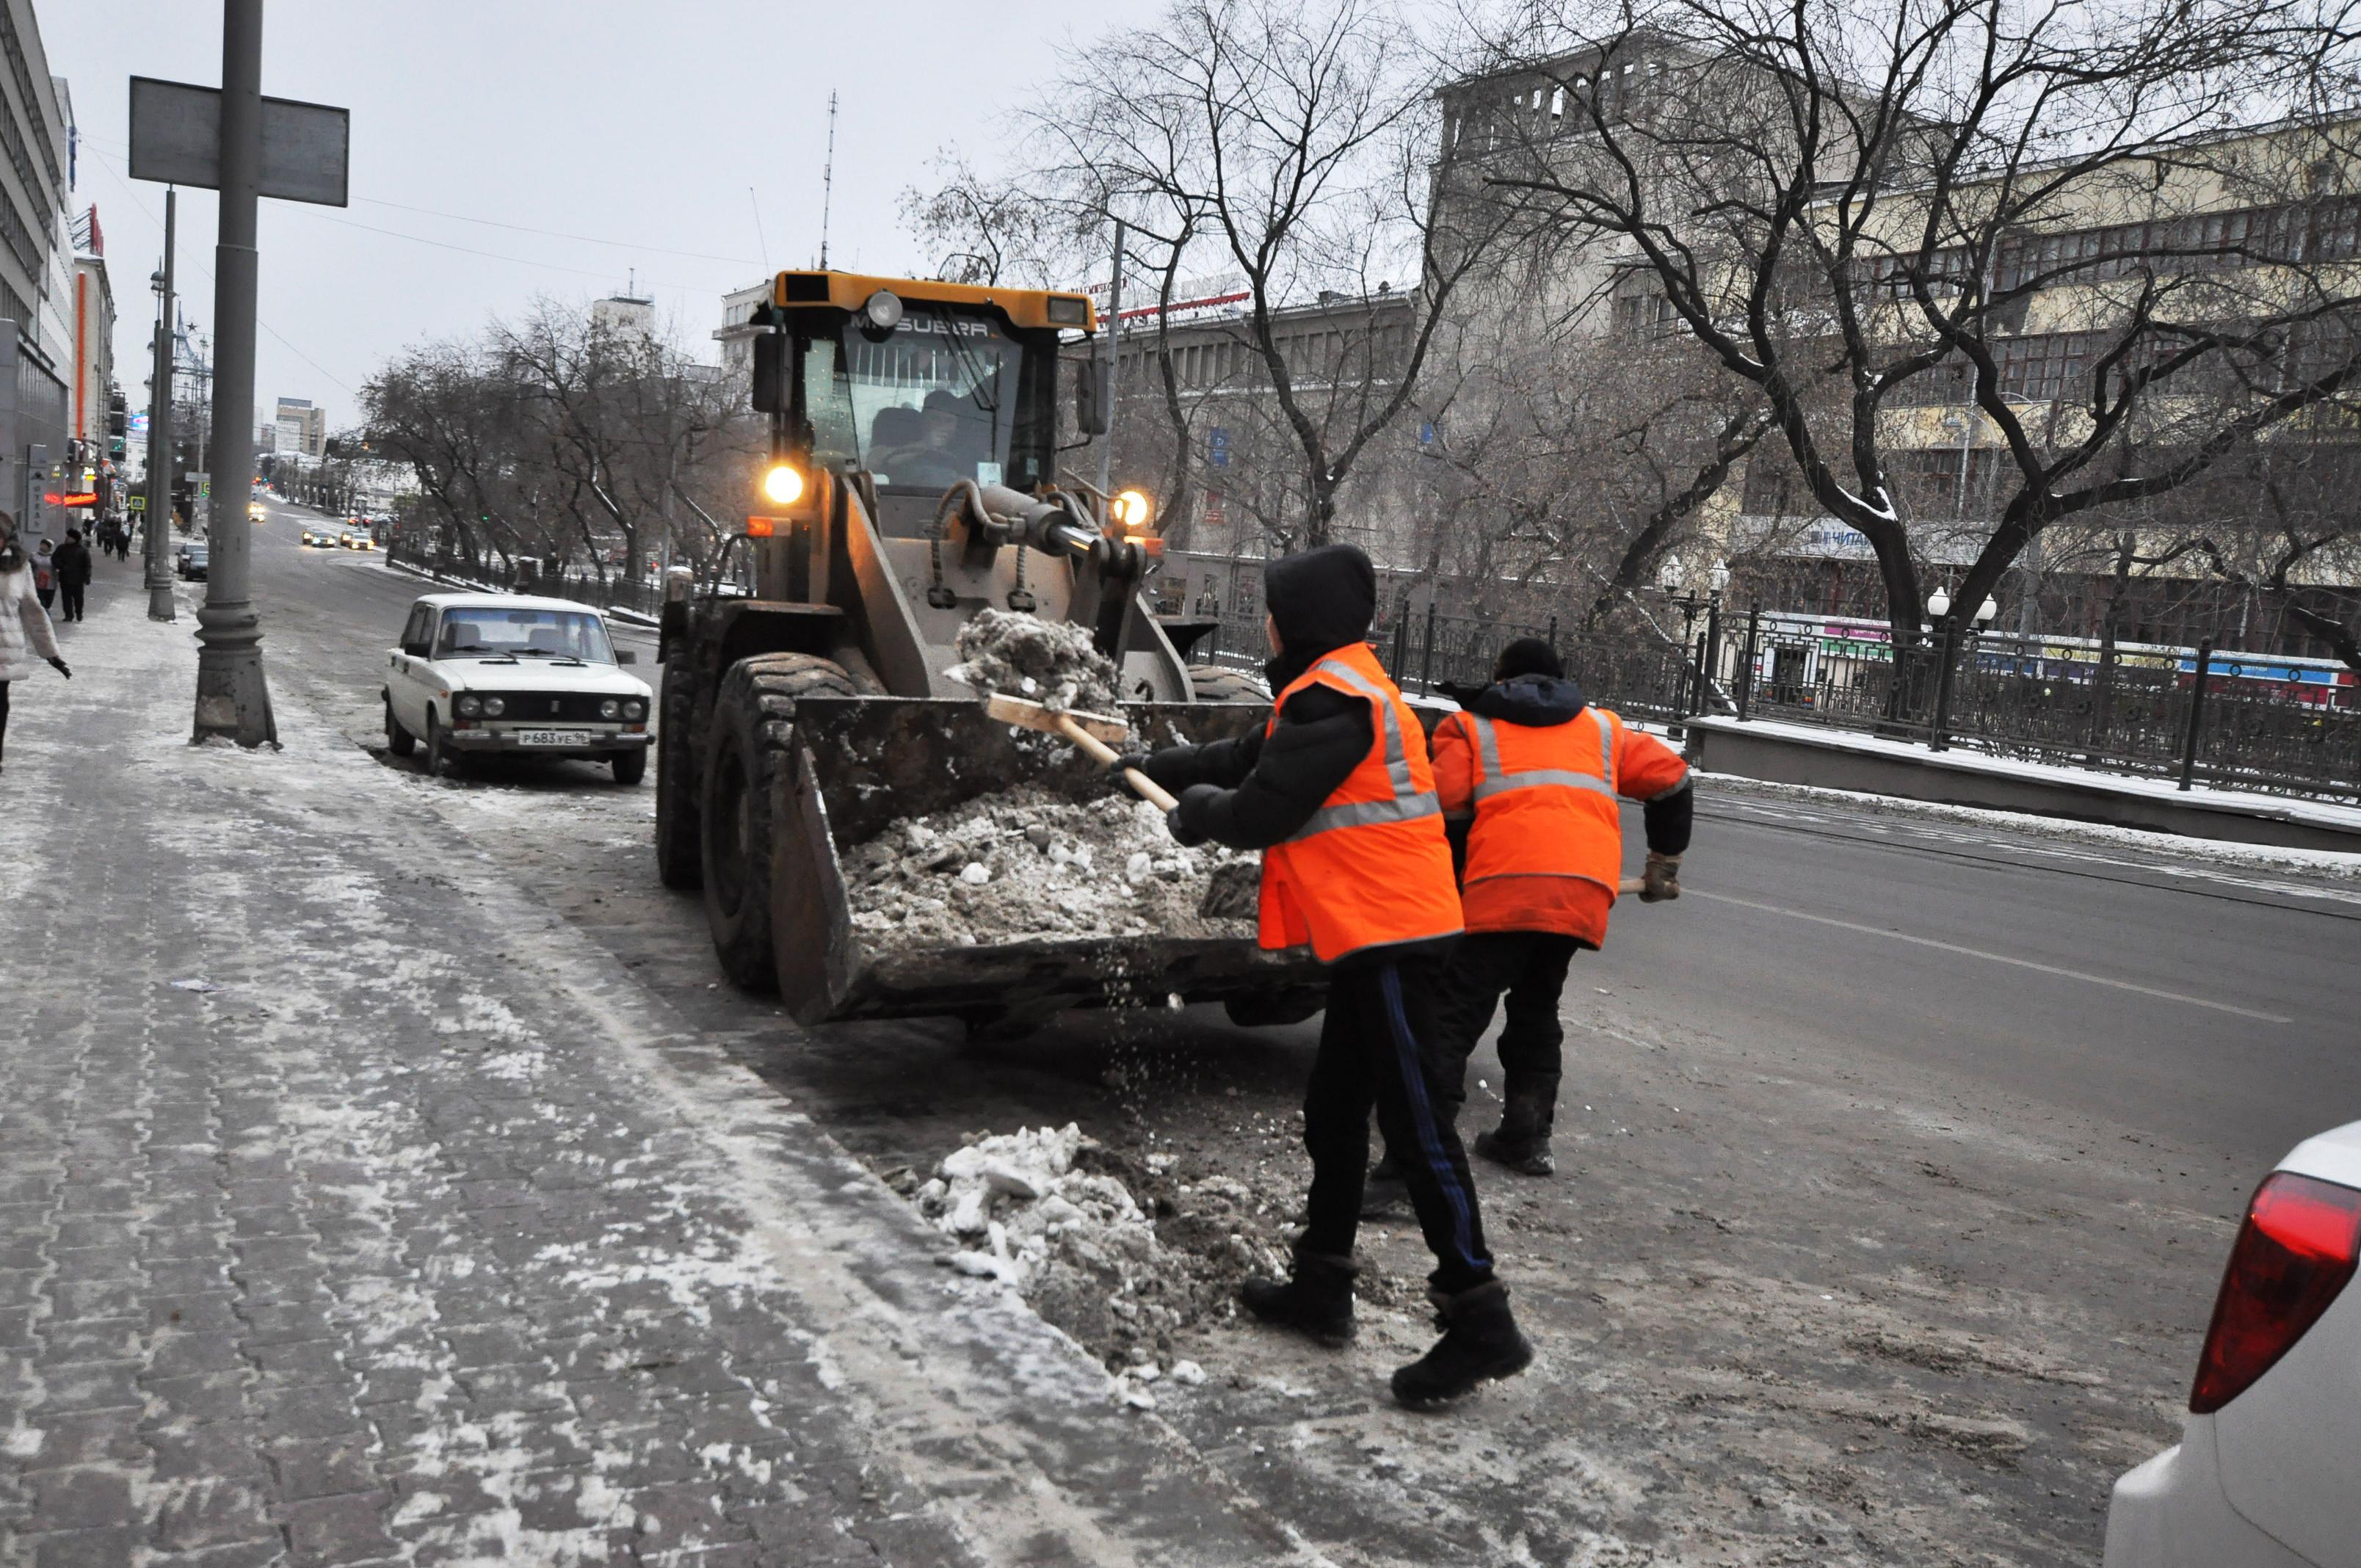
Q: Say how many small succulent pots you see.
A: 0